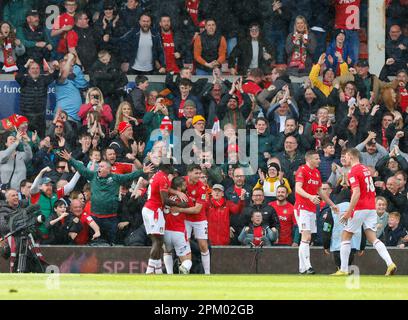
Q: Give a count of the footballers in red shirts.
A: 5